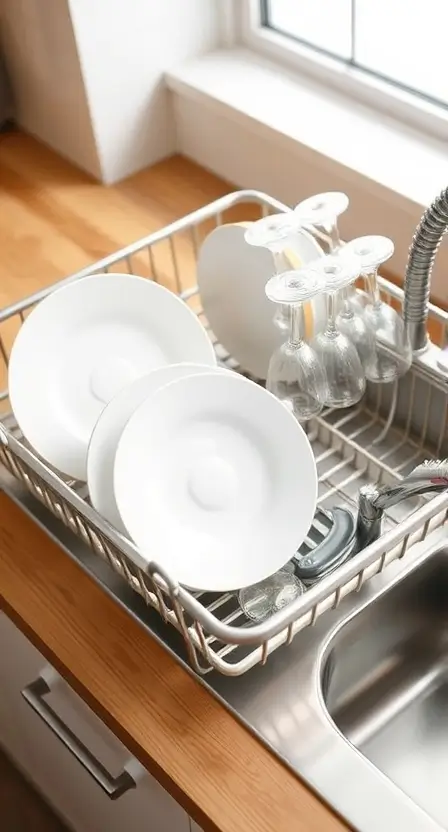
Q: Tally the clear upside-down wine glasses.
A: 5